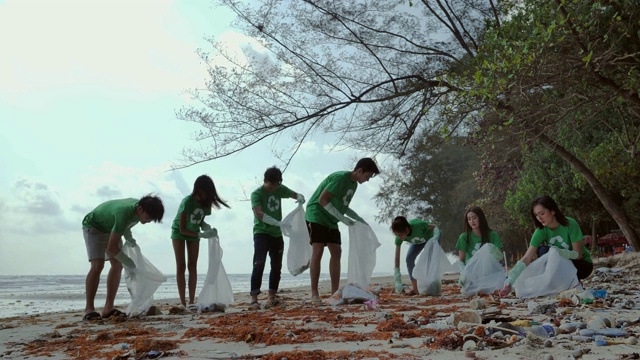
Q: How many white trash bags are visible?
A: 7